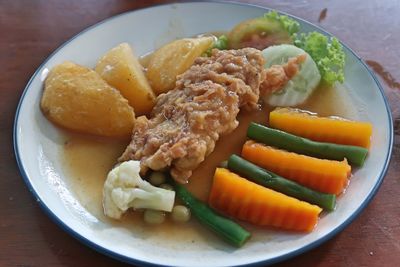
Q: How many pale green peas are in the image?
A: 4